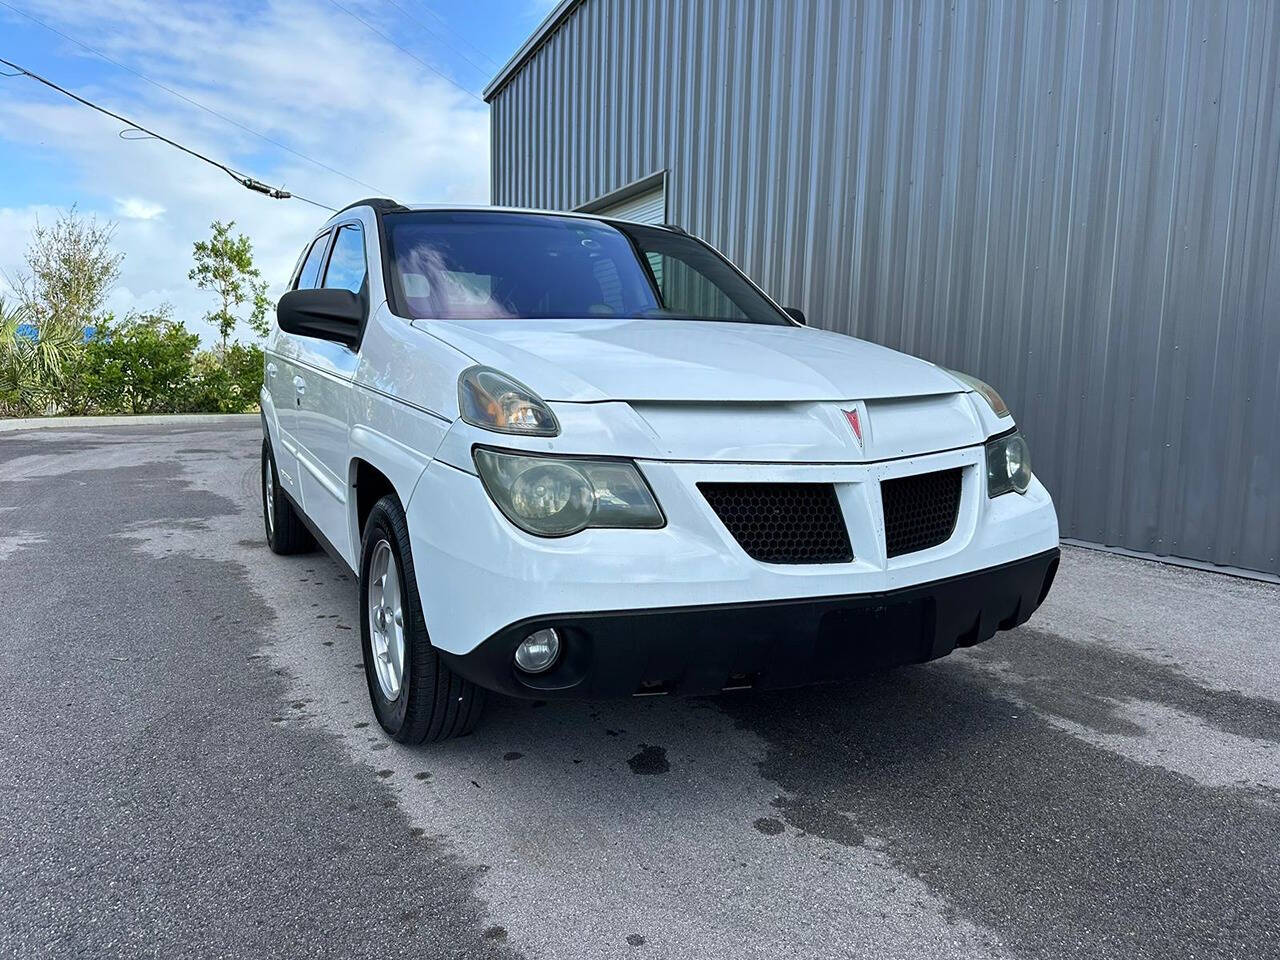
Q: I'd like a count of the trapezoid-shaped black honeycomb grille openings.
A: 2